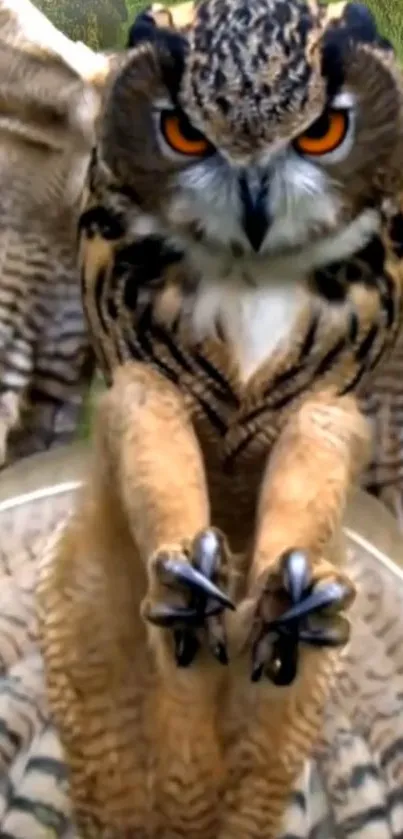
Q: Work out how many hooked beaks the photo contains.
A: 1